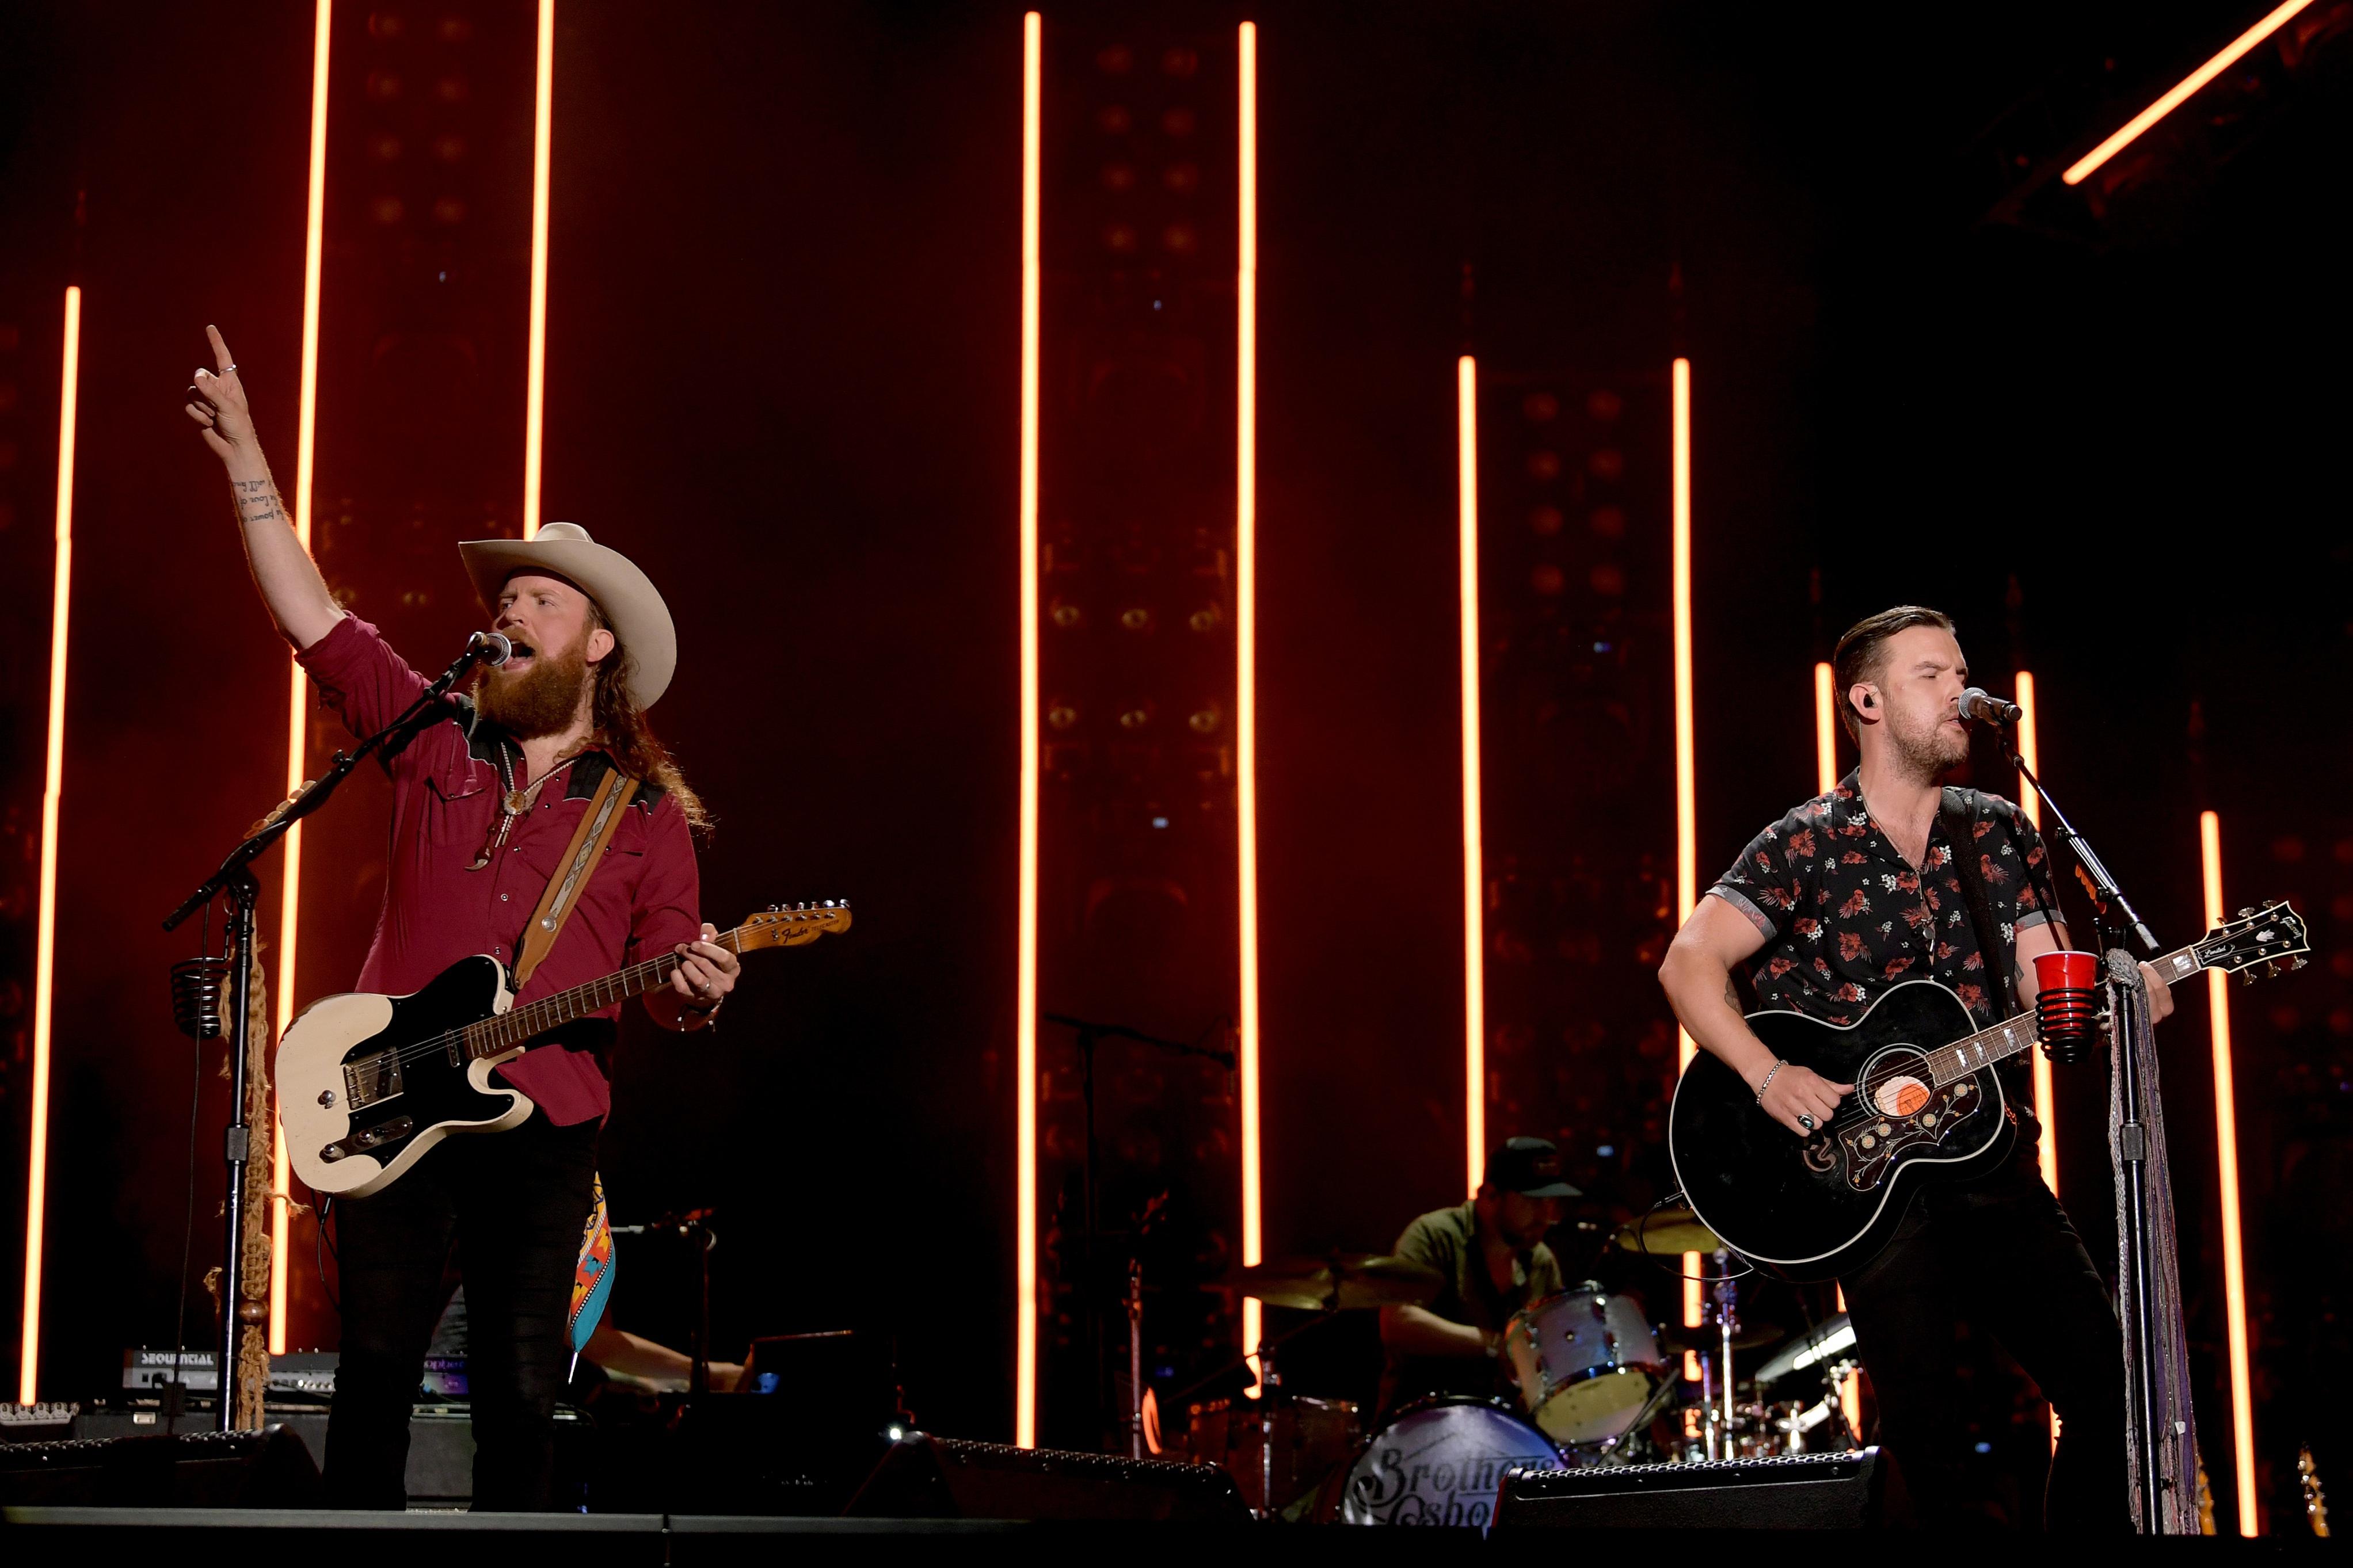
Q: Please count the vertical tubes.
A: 10